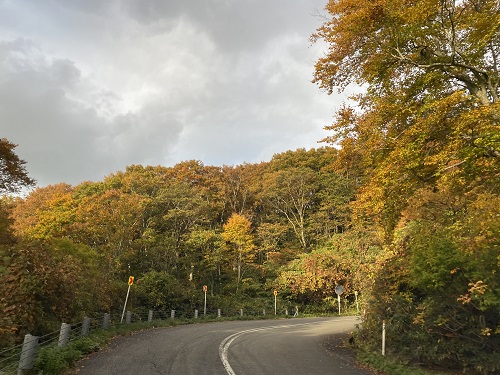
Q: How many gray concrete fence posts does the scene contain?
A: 12